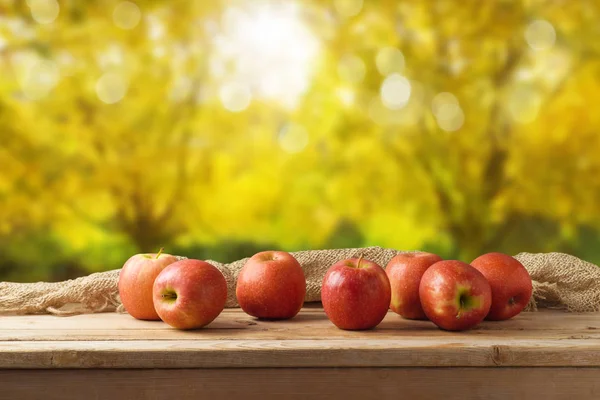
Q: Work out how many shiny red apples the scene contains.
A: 7